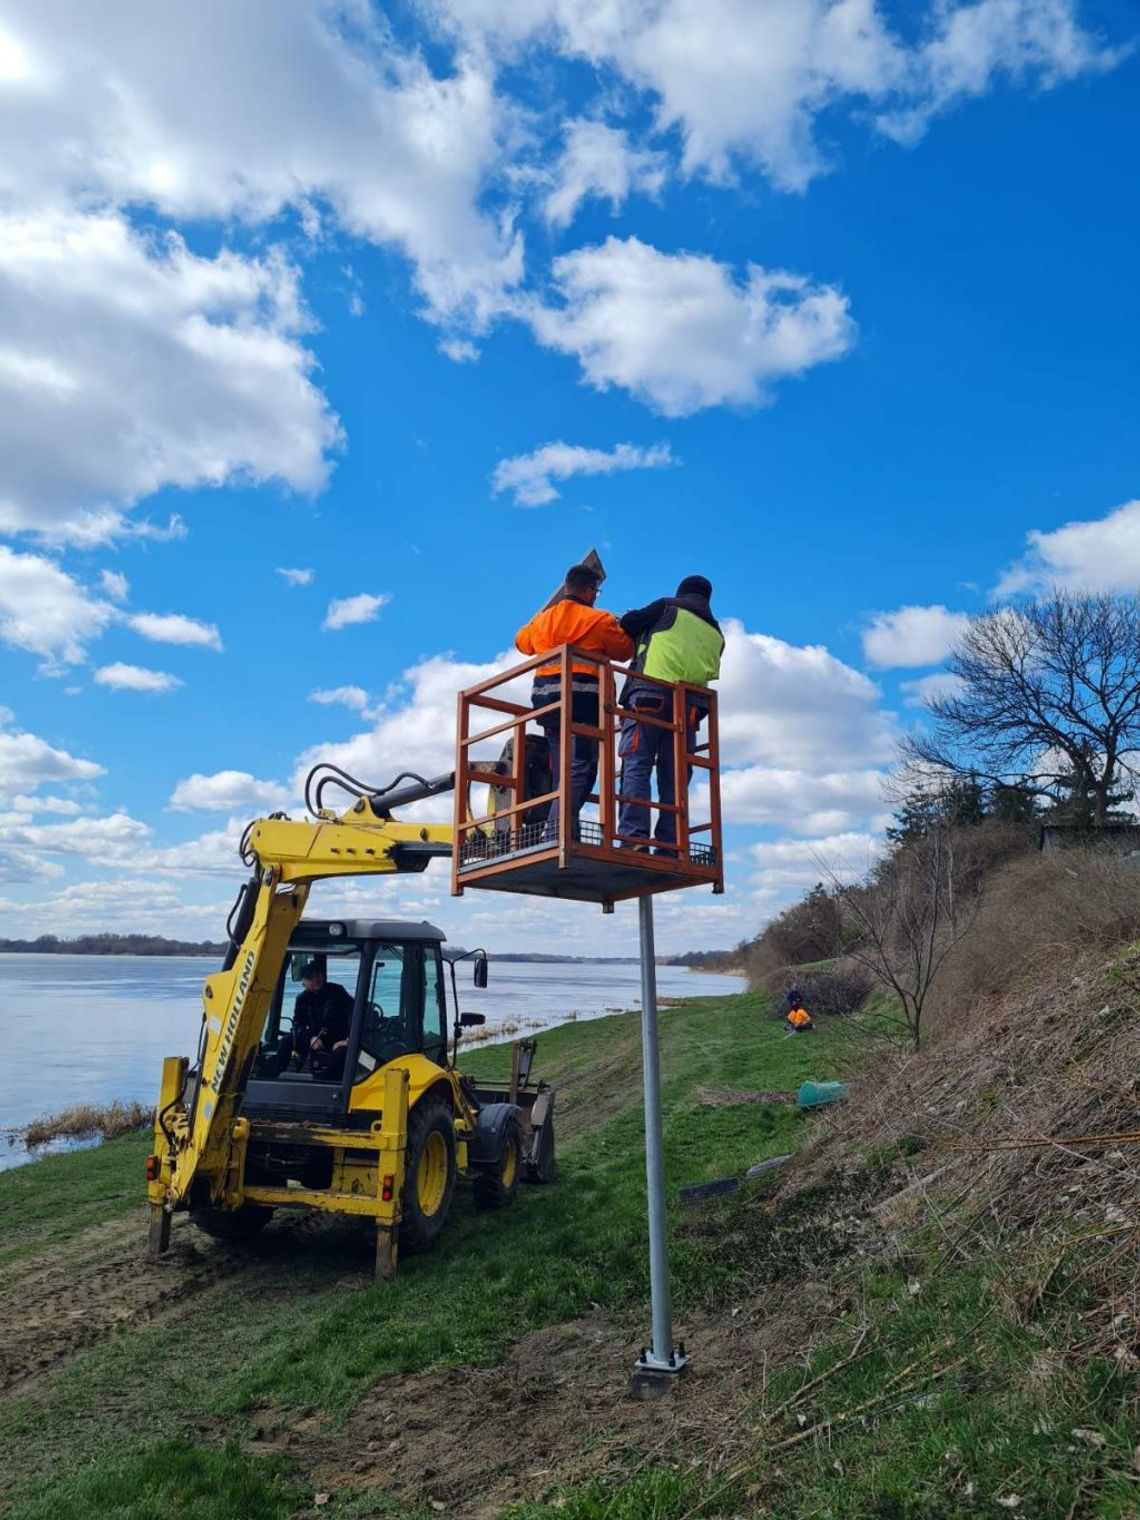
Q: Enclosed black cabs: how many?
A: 1